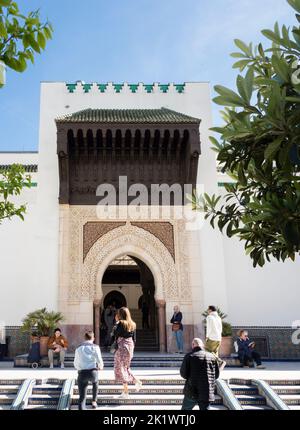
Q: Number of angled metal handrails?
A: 4